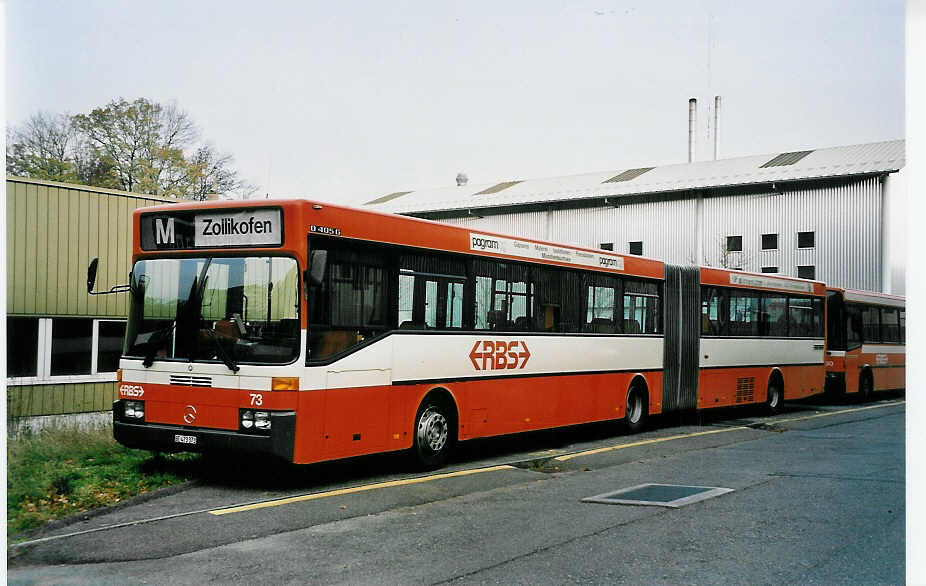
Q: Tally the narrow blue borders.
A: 0